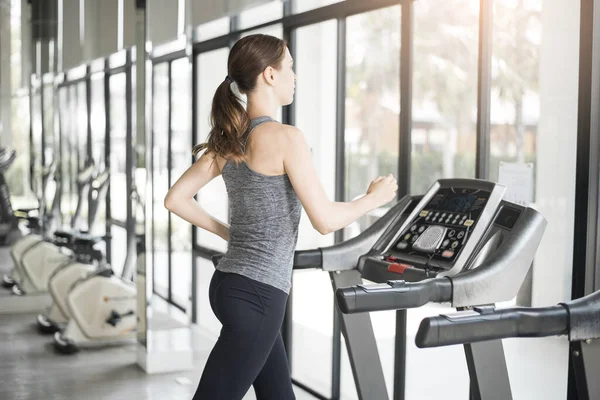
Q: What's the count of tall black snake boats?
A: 0